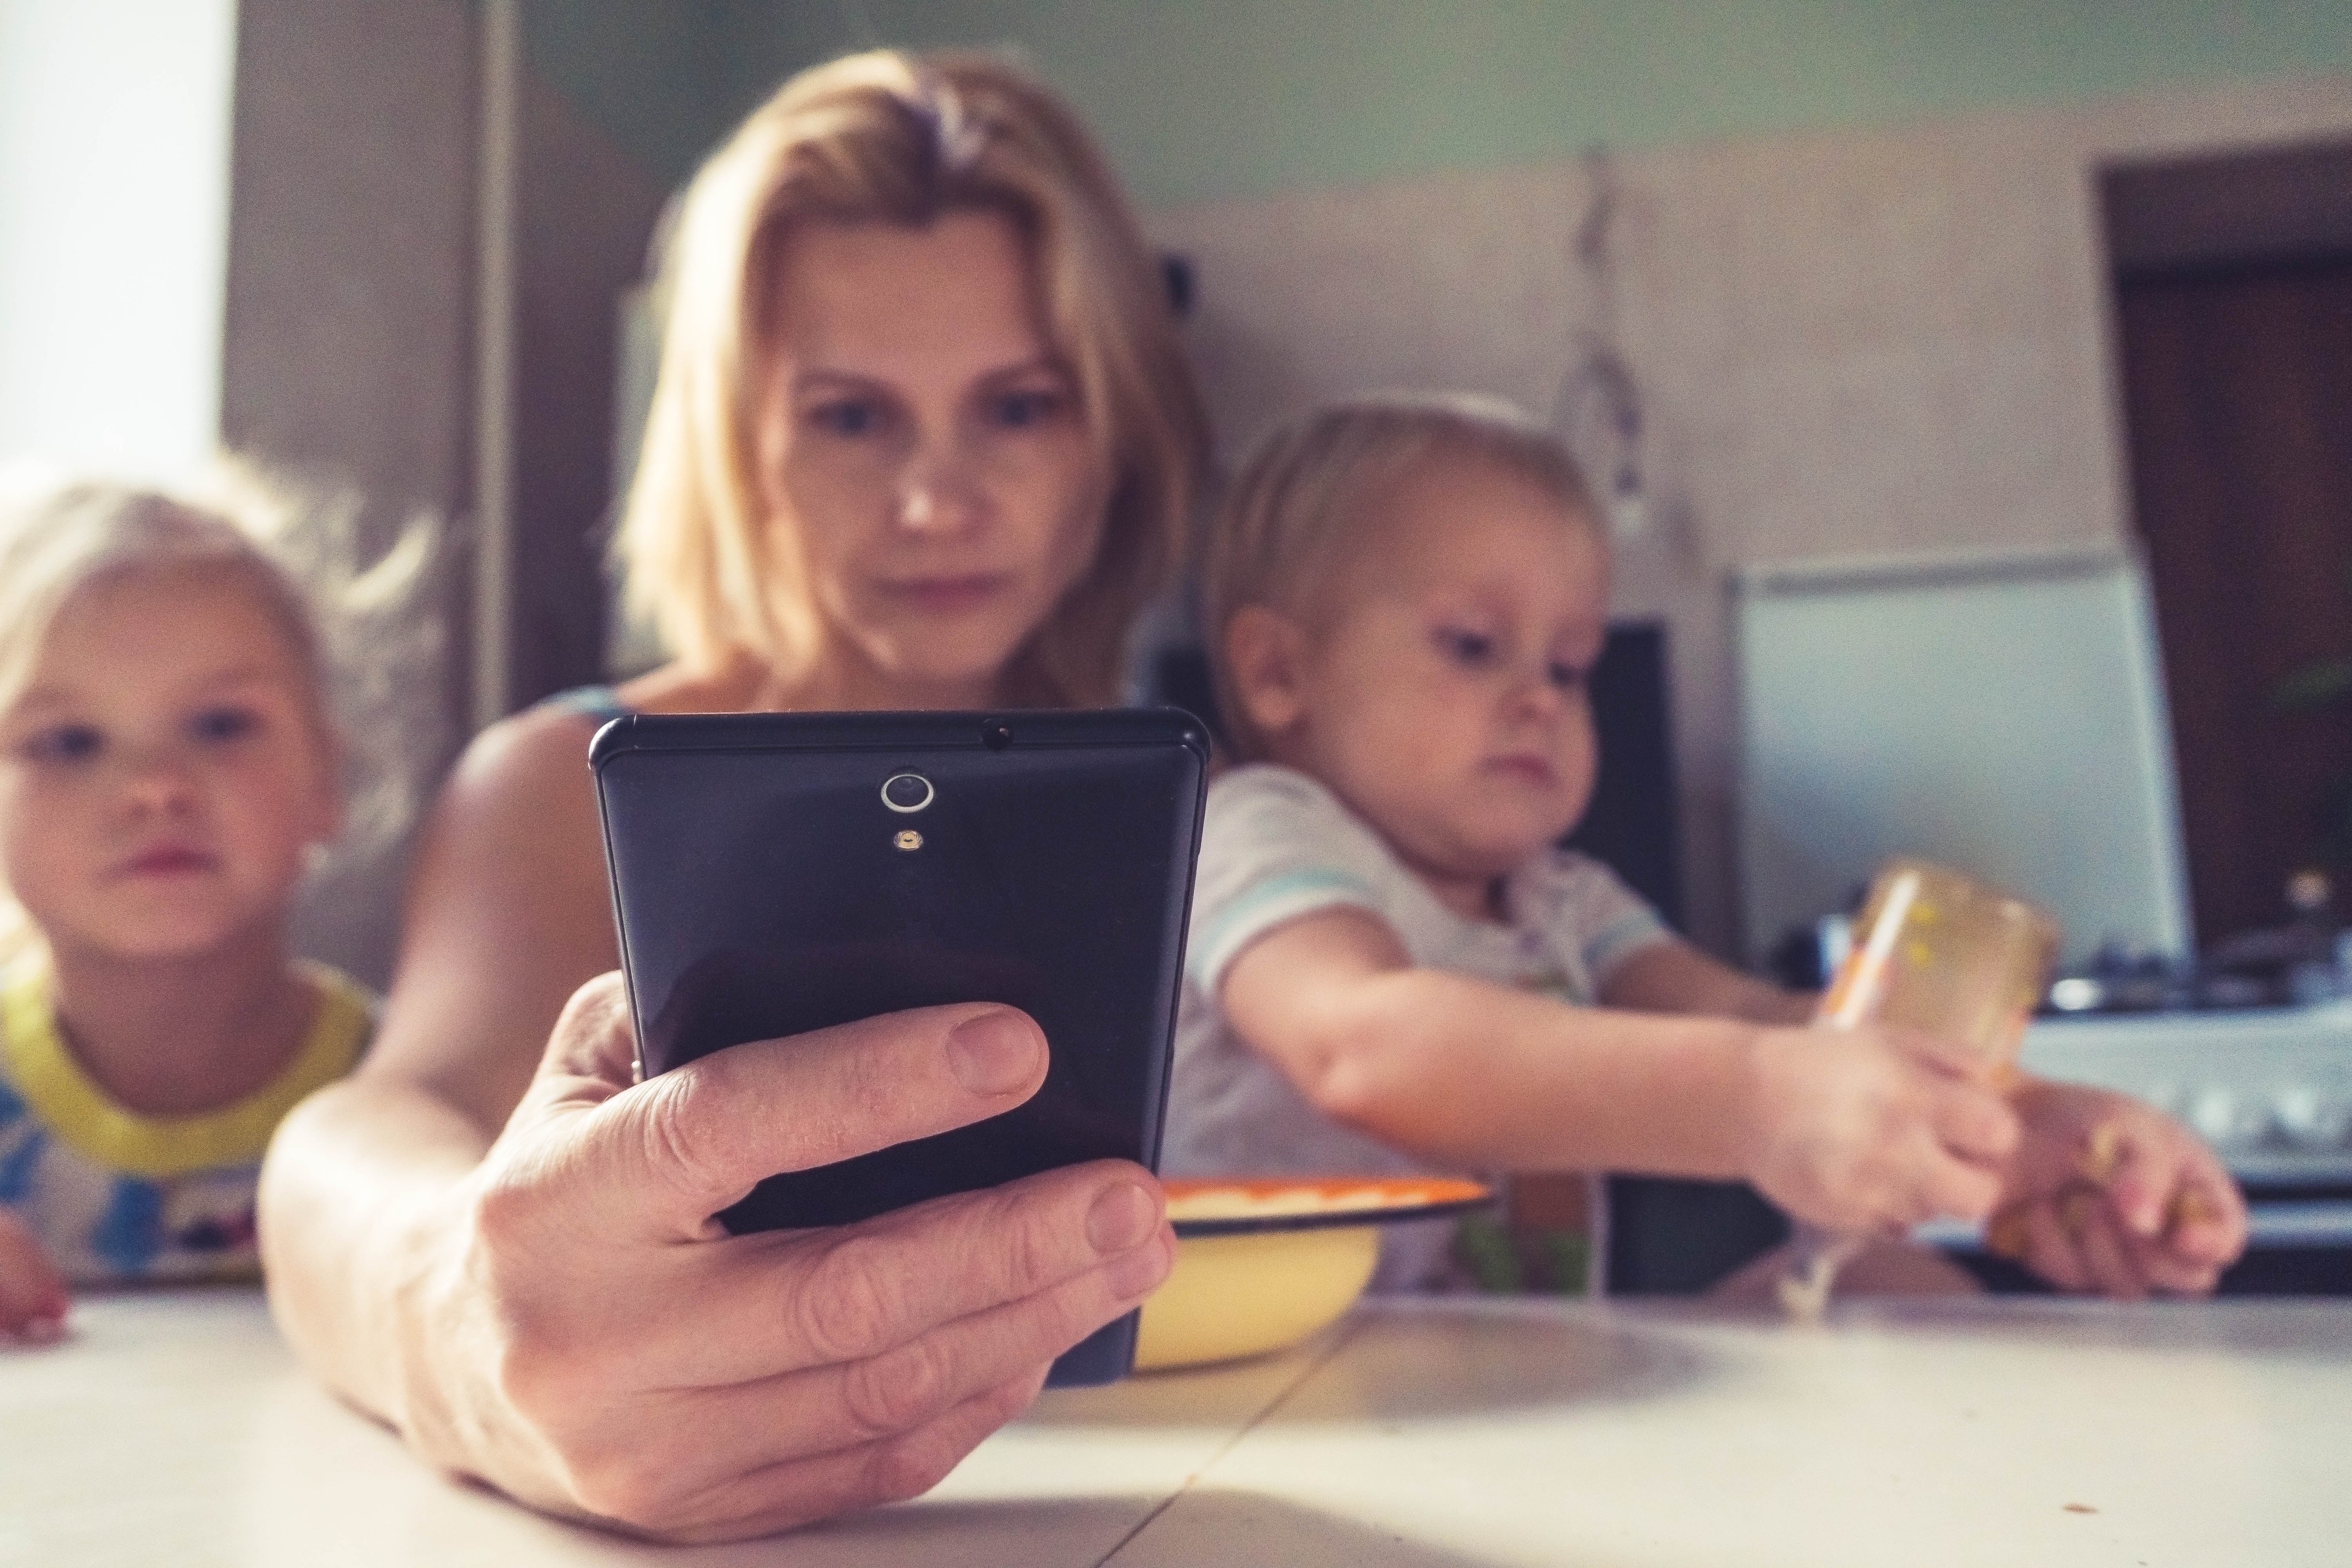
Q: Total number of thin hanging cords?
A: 1